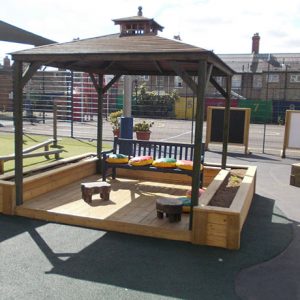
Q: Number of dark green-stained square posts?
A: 4